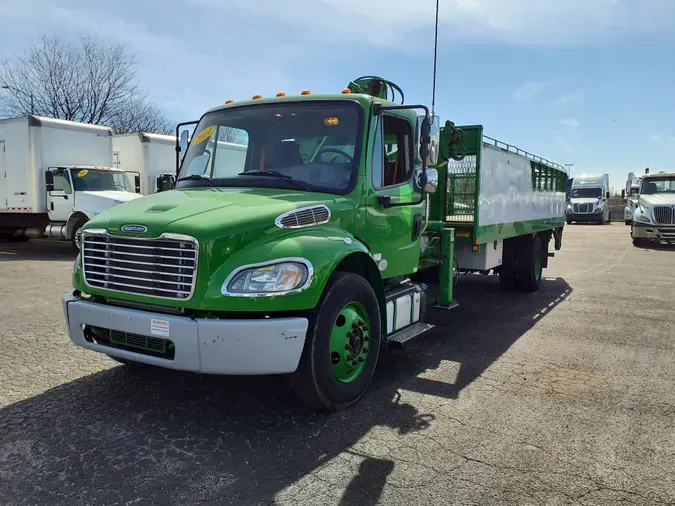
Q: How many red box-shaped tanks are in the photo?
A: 0